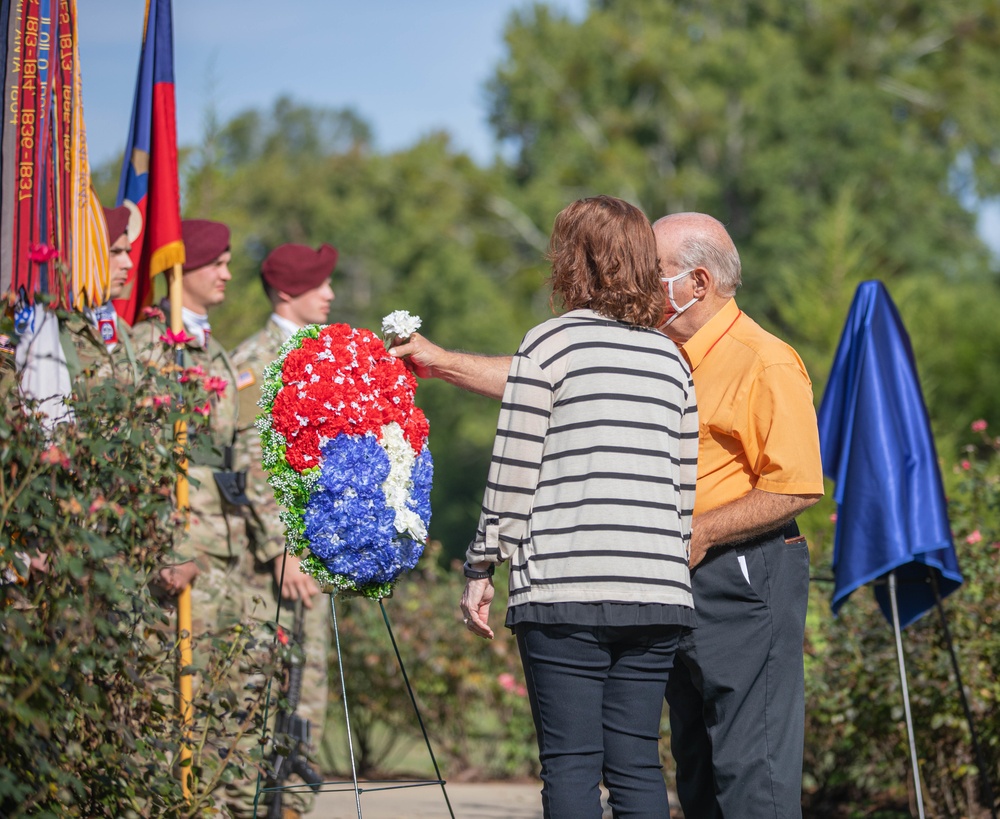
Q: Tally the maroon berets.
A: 3